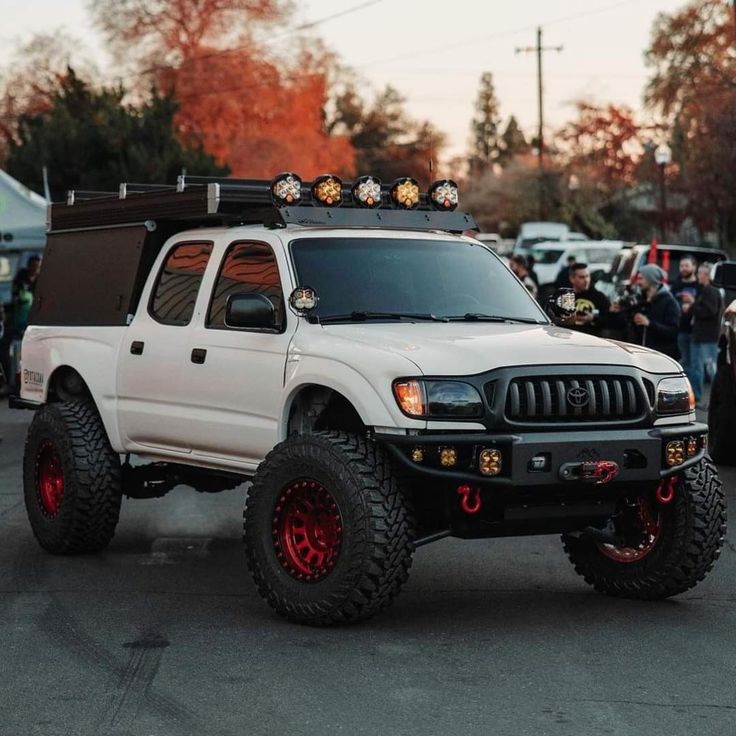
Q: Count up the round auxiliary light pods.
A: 7